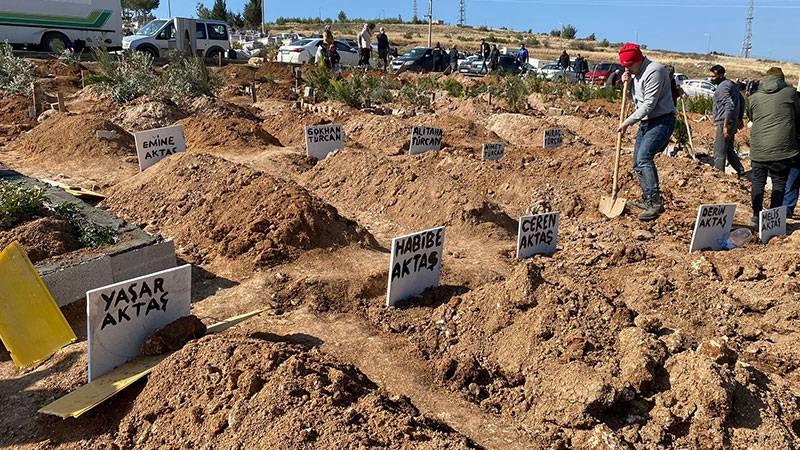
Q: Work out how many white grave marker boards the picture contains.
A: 10